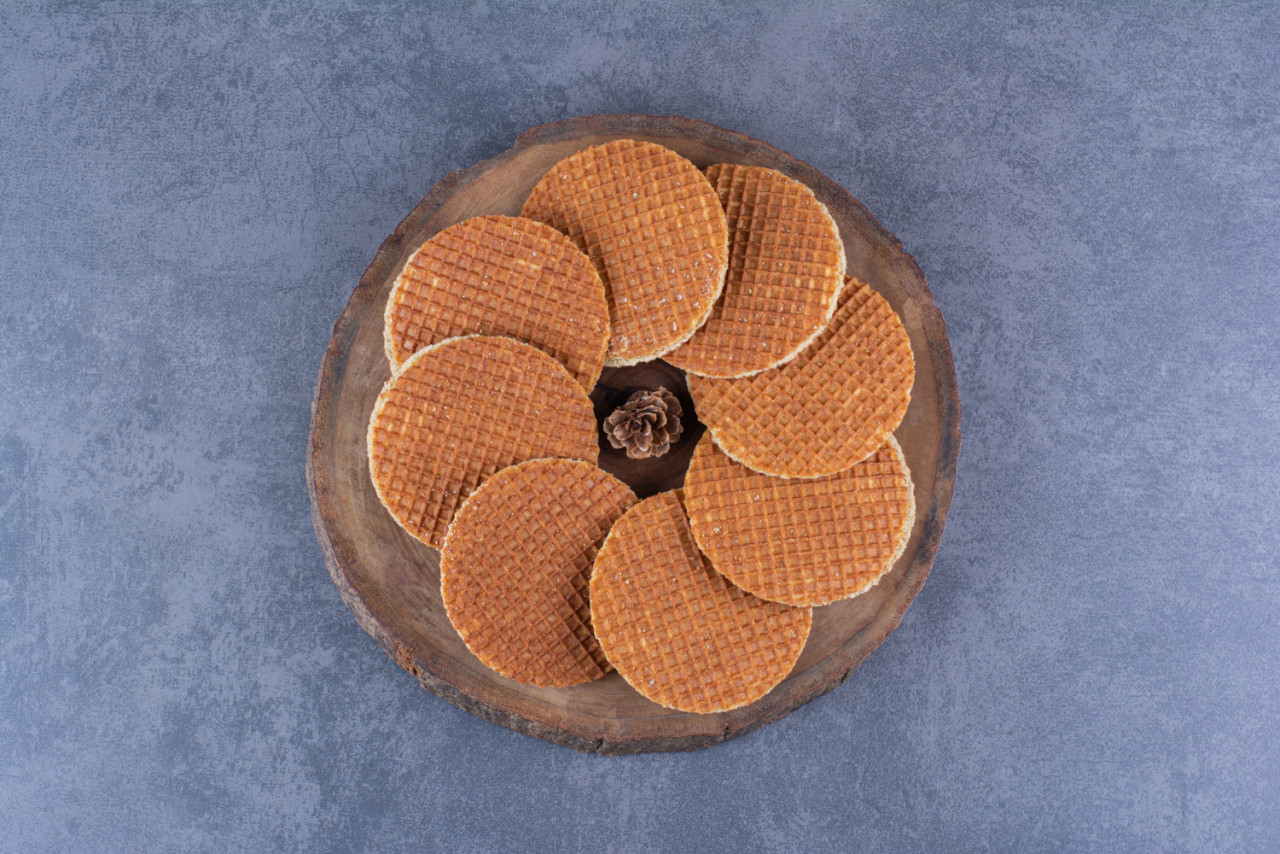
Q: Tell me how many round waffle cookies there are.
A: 8